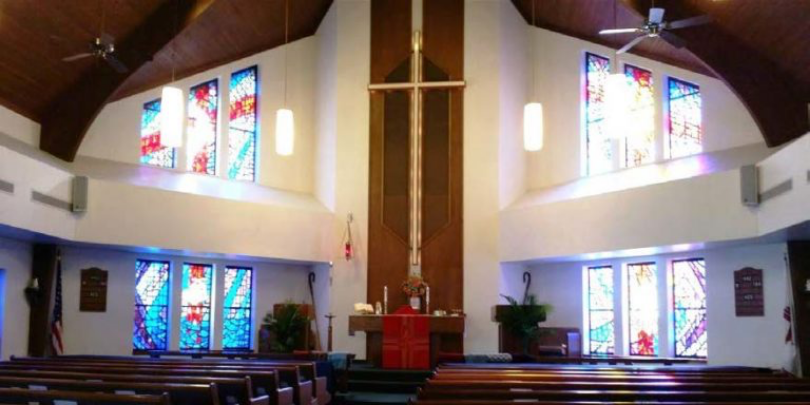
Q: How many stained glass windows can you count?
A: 12